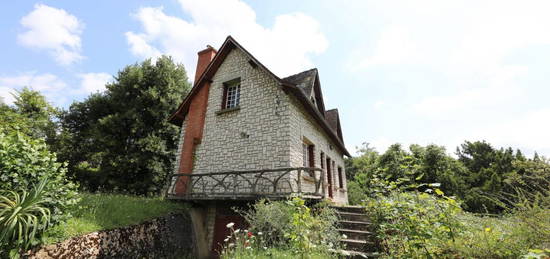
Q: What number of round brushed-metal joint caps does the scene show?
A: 0